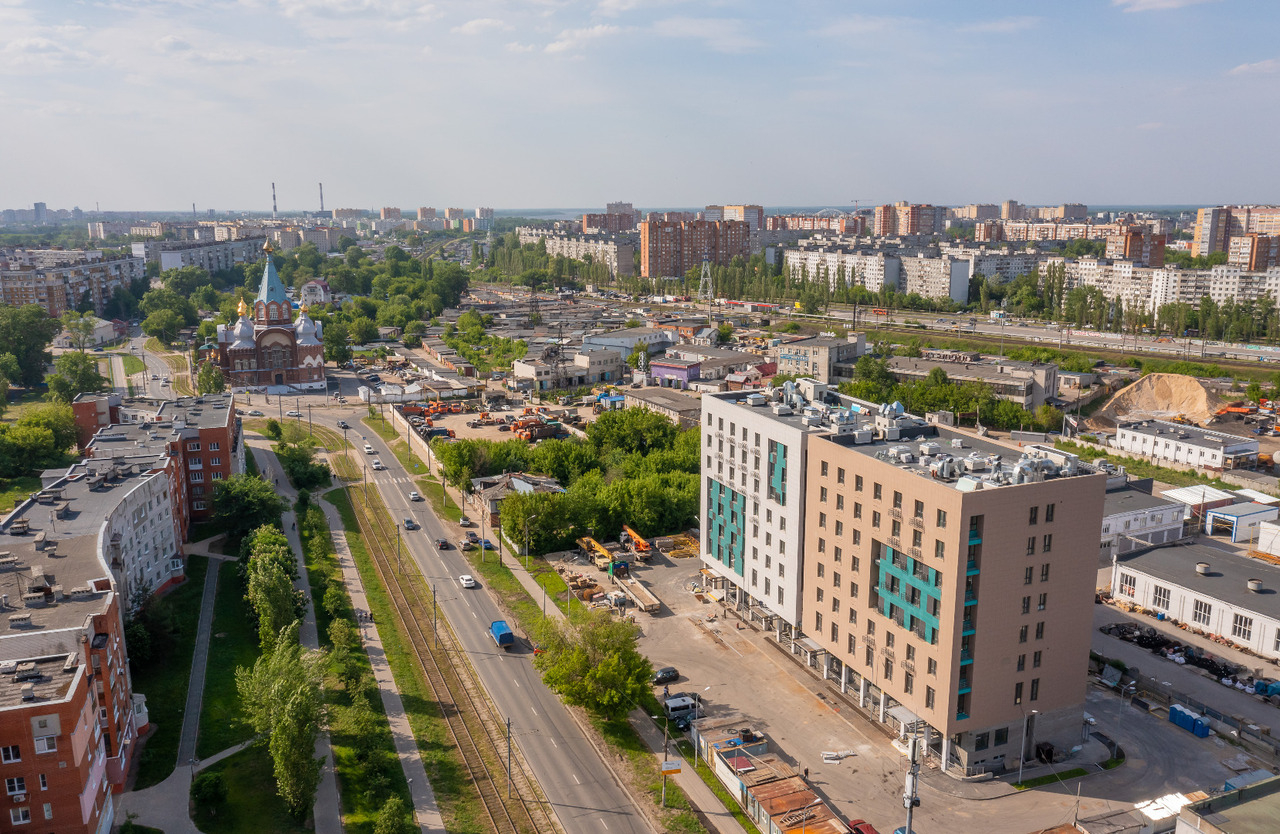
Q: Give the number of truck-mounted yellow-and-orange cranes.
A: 2